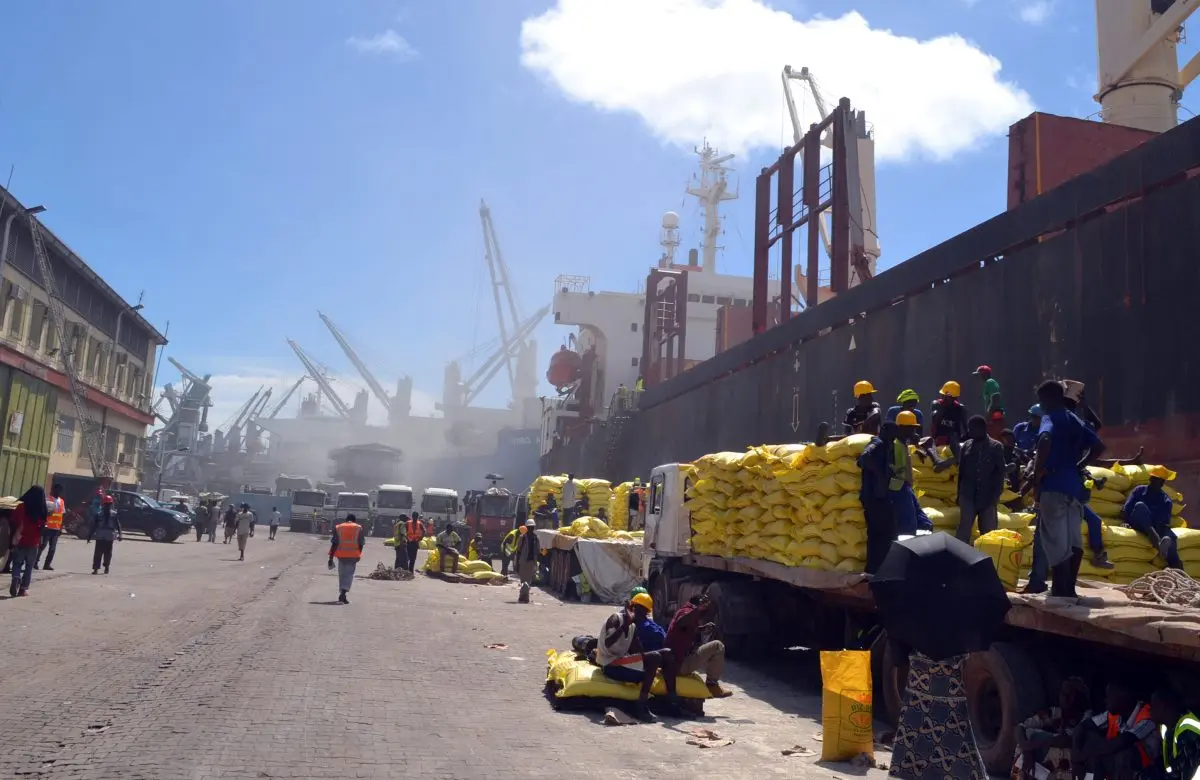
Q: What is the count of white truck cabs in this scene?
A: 5